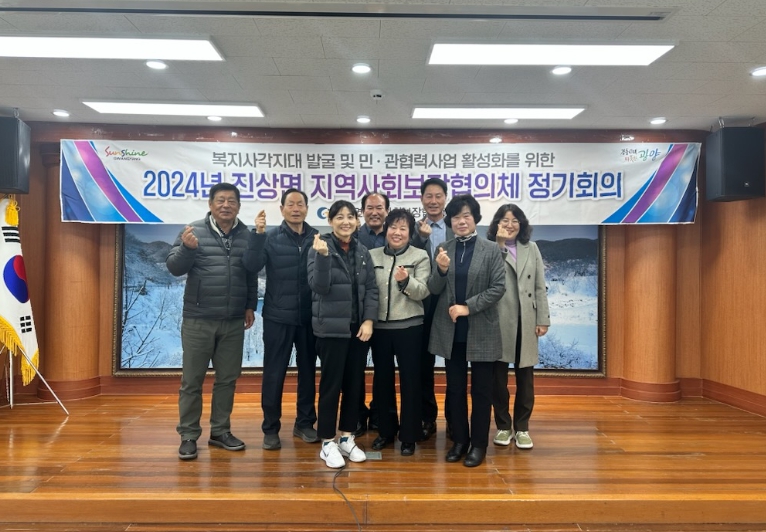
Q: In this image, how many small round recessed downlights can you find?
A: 9